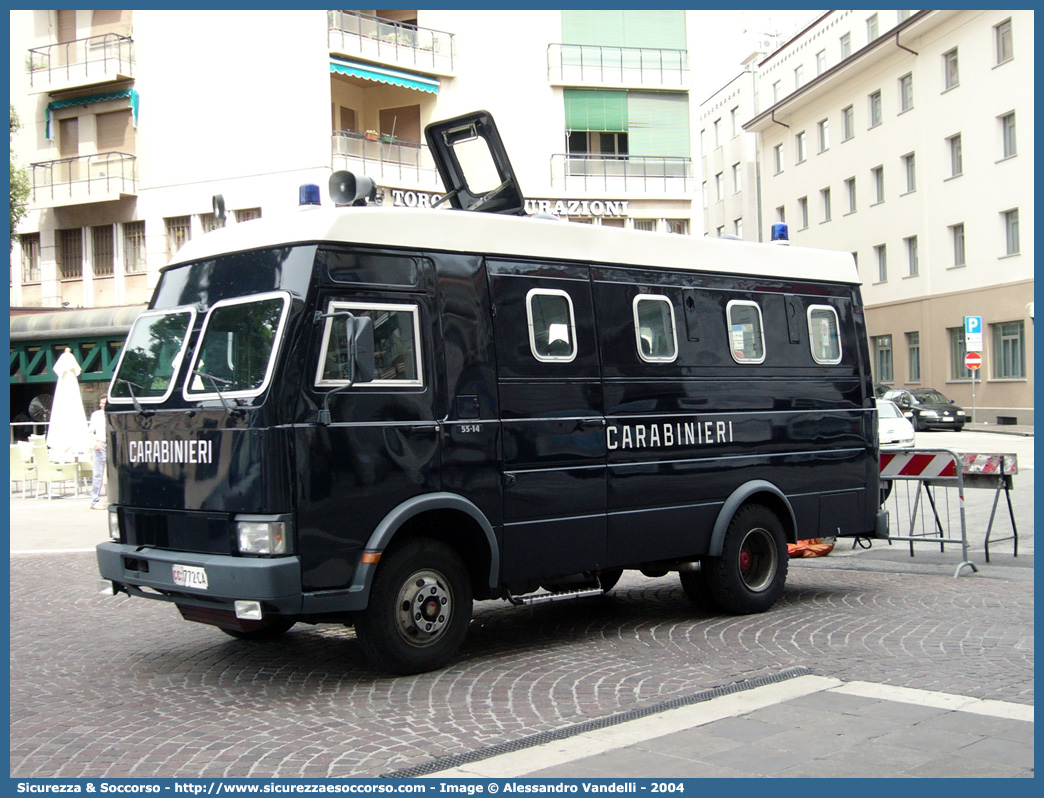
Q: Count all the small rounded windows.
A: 4